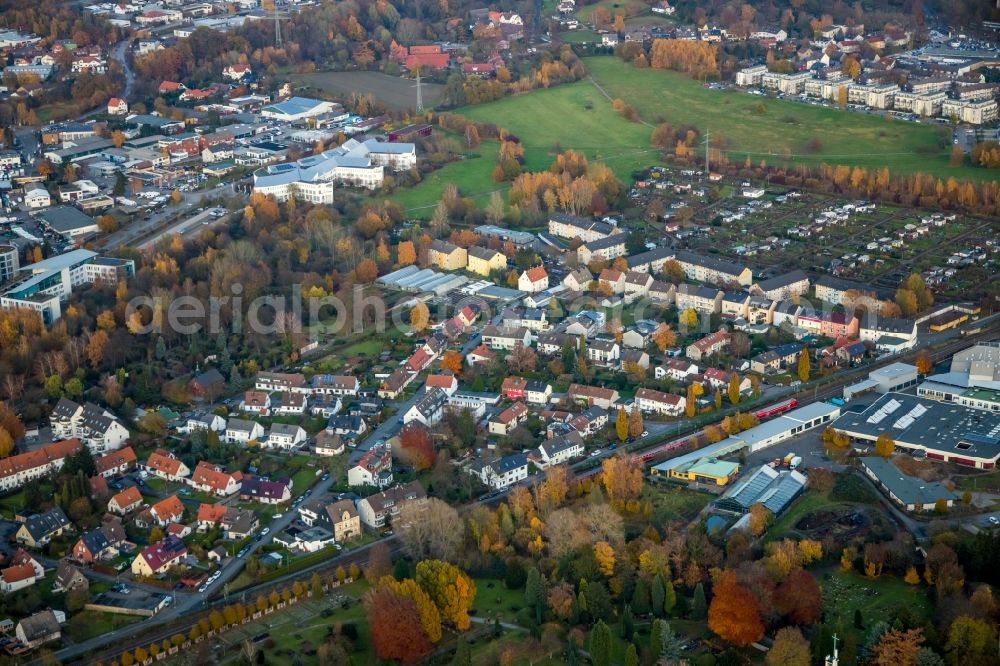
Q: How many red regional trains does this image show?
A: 1